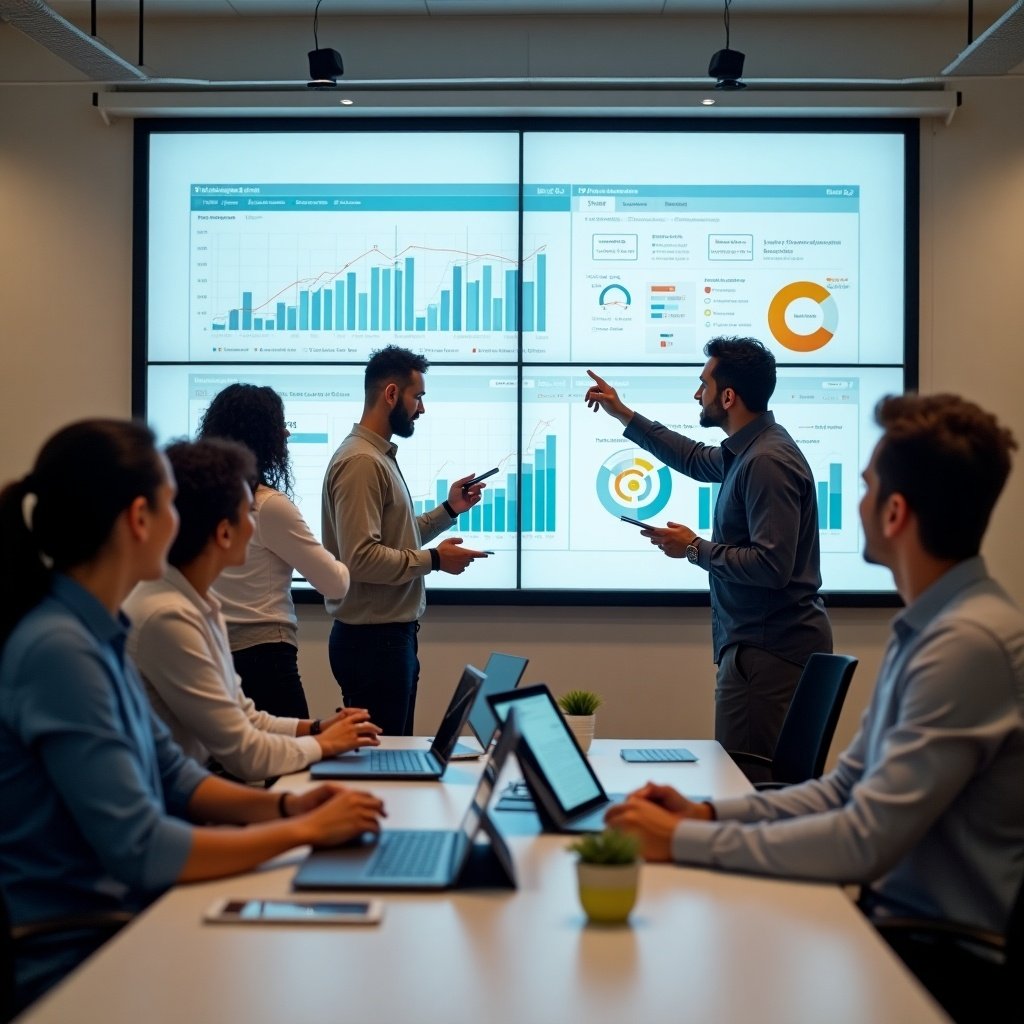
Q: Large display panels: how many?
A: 4